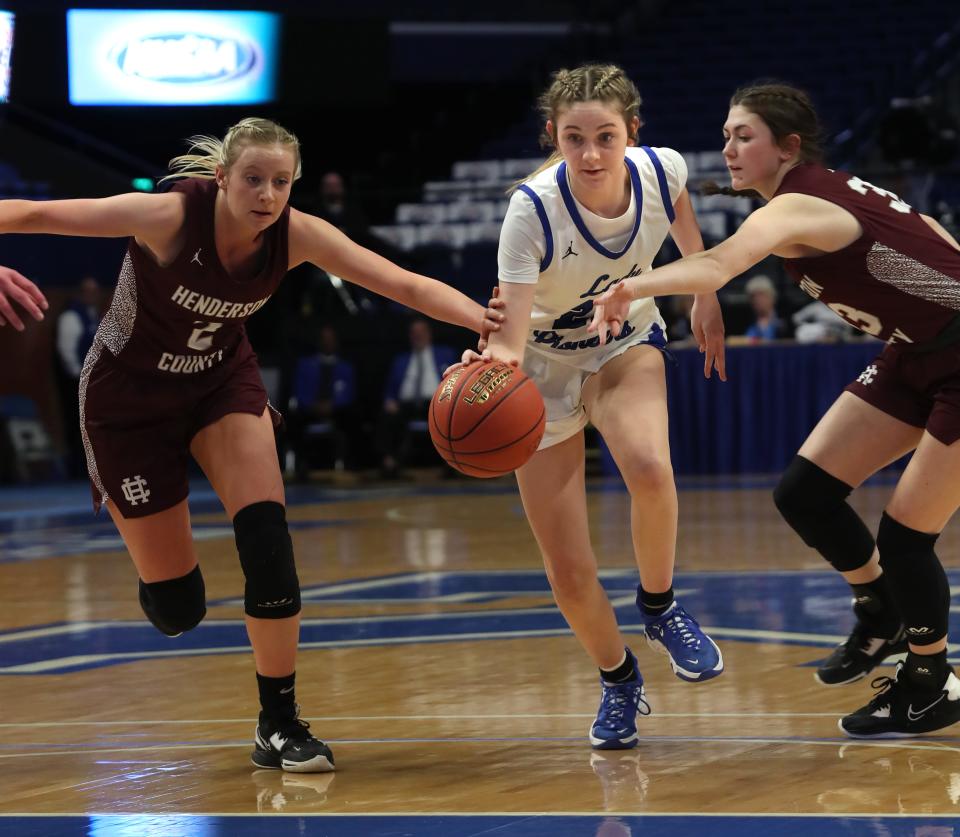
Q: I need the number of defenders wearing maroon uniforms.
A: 2